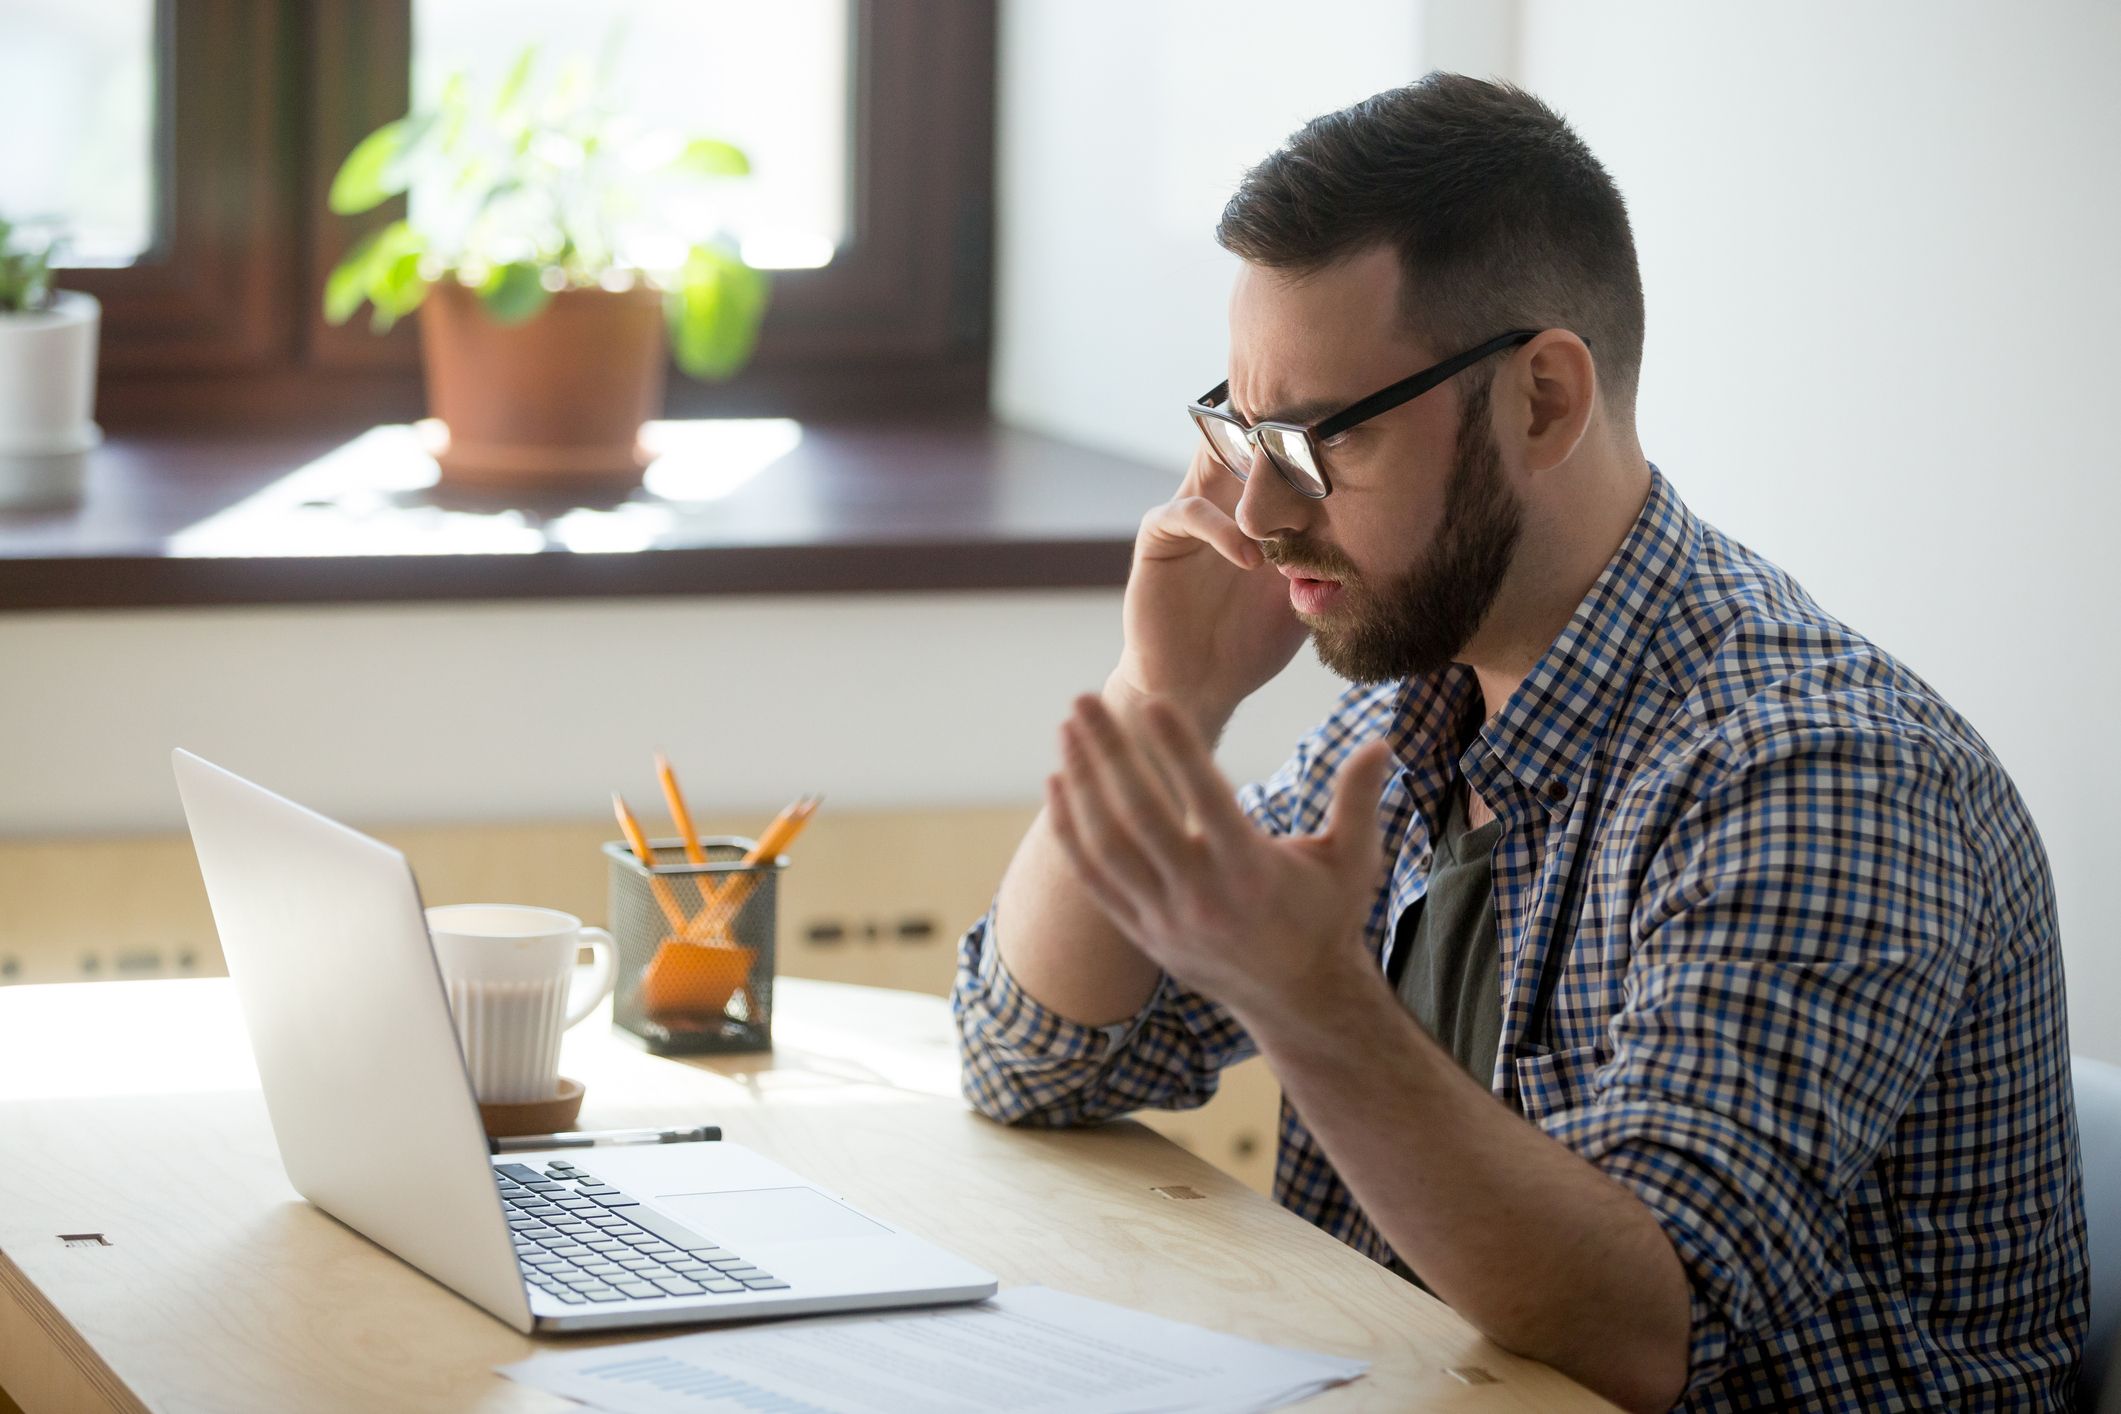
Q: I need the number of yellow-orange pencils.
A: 4